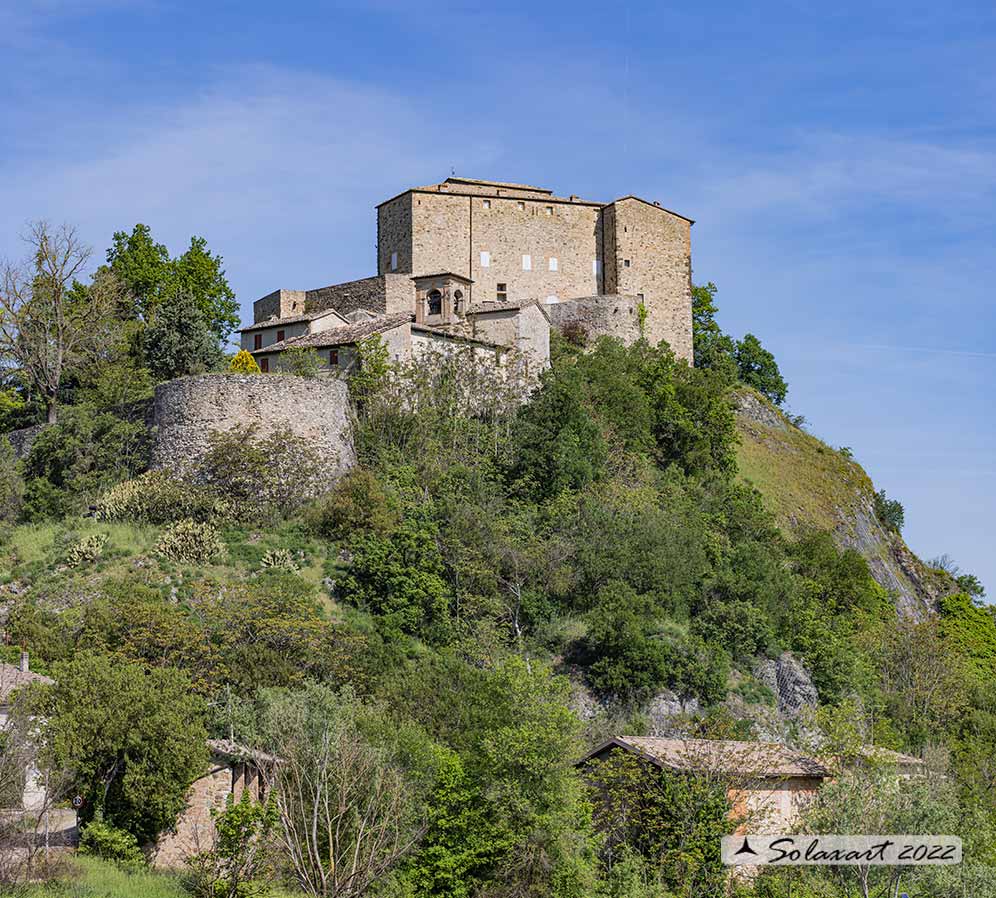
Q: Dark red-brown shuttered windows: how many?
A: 4